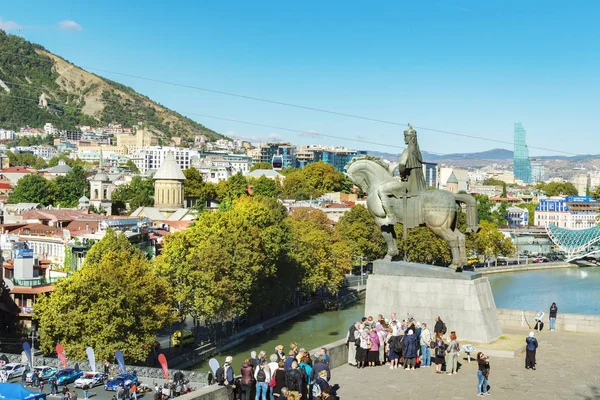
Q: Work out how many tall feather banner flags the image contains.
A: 6